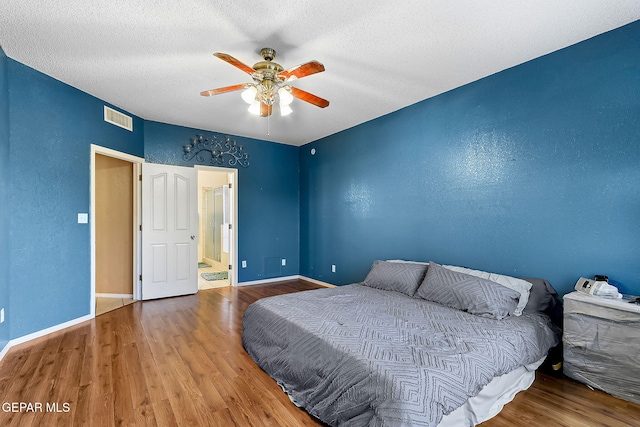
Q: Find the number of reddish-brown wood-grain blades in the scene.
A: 5